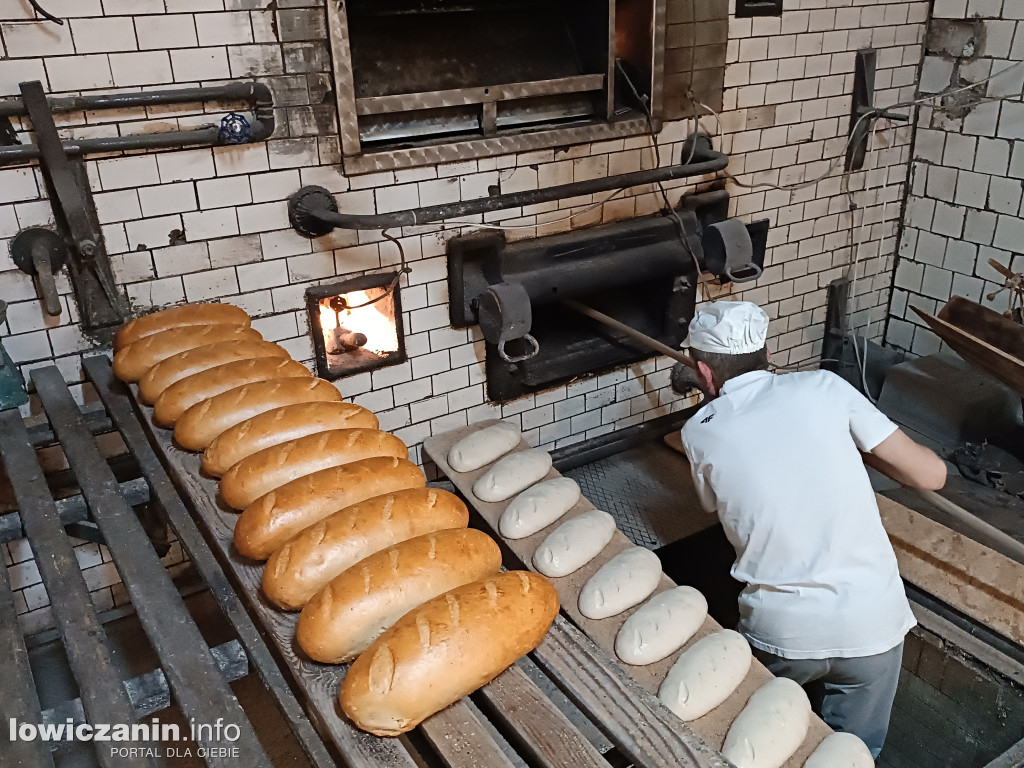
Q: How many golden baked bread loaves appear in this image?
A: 11